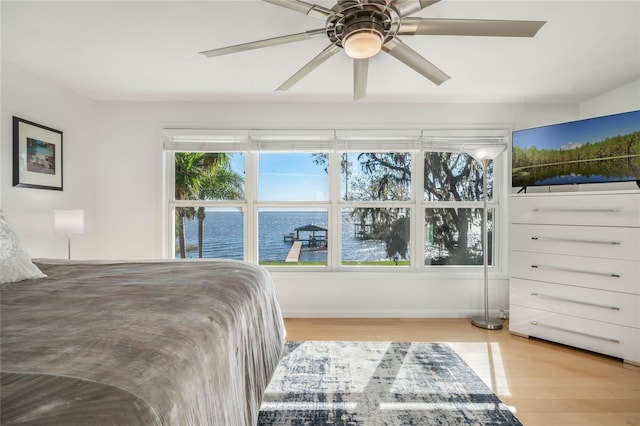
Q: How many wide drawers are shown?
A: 5